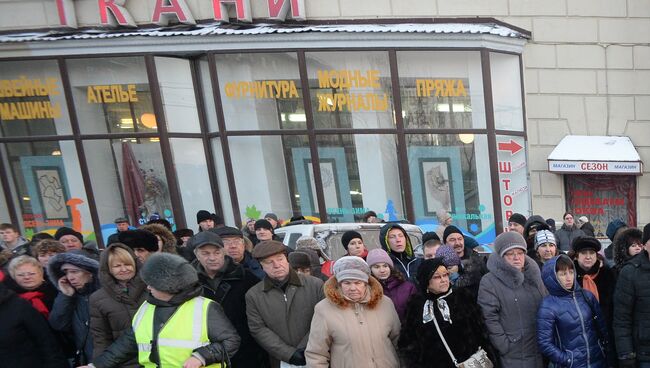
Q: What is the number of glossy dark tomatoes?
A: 0